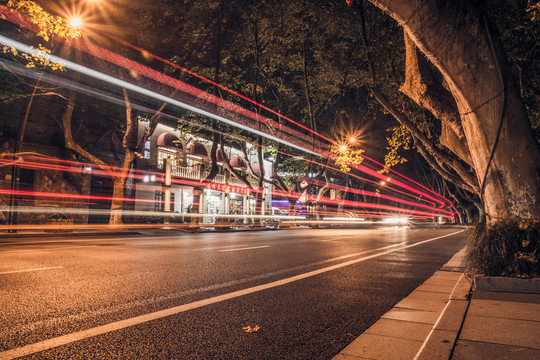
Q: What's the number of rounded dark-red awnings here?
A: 5